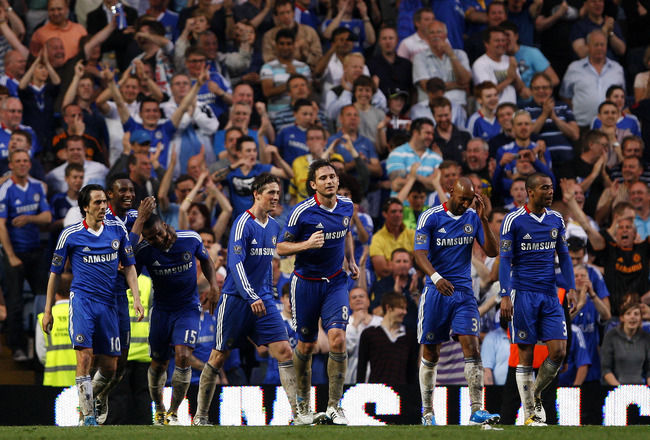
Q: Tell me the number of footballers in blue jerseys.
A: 7